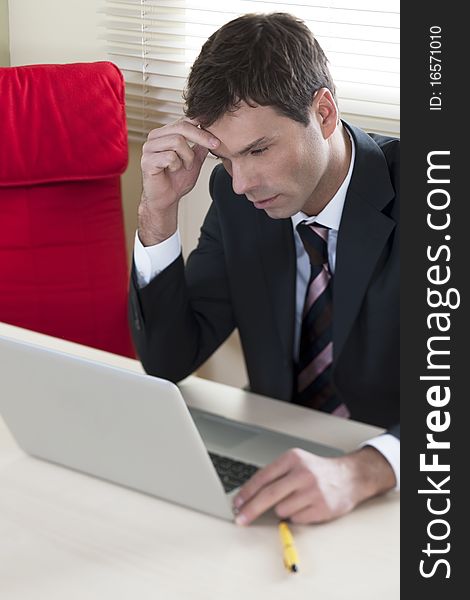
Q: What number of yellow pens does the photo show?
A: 1